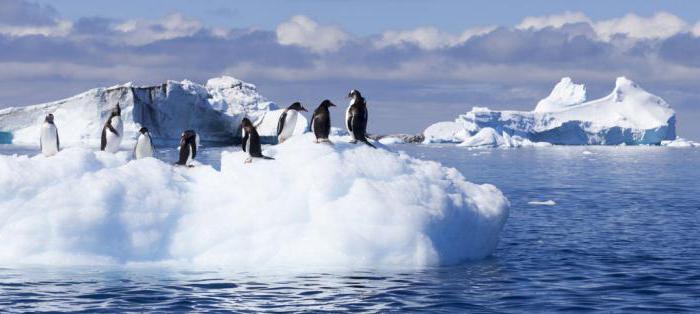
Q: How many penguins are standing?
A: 8